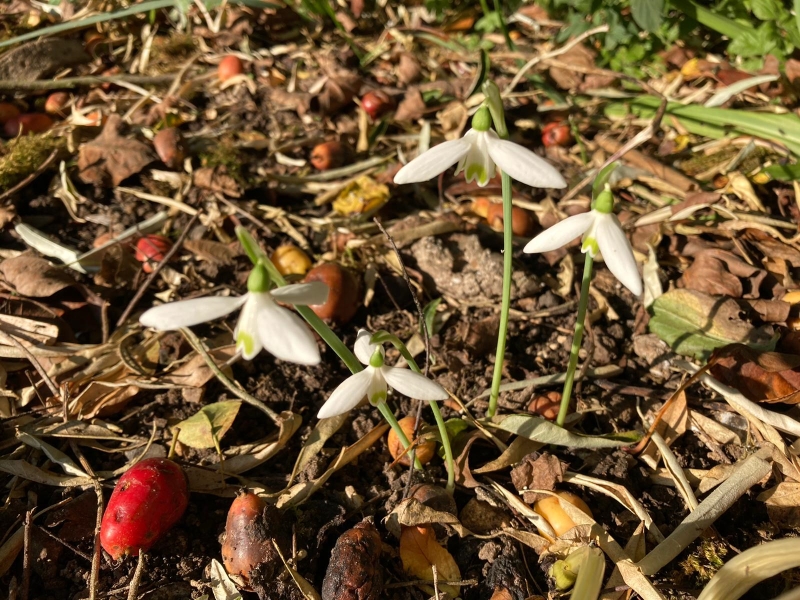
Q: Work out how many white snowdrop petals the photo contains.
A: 10